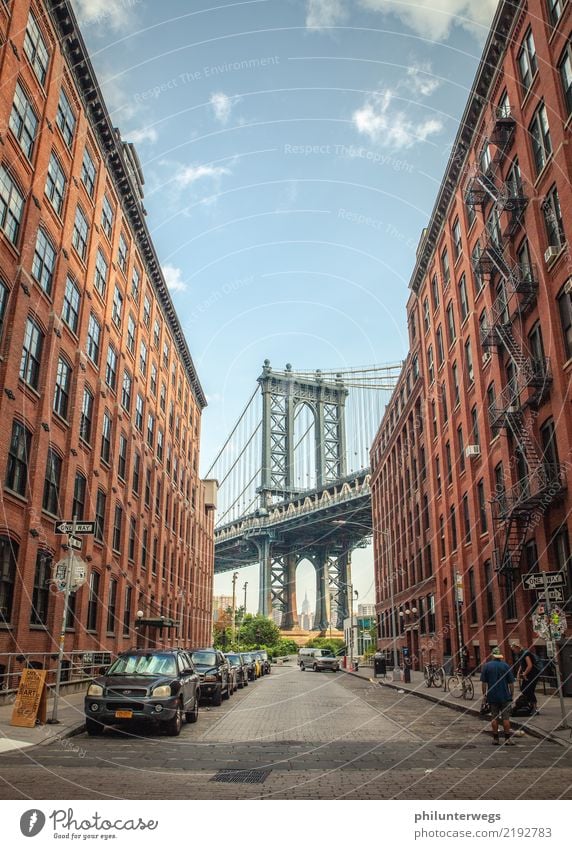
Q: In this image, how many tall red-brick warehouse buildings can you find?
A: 2